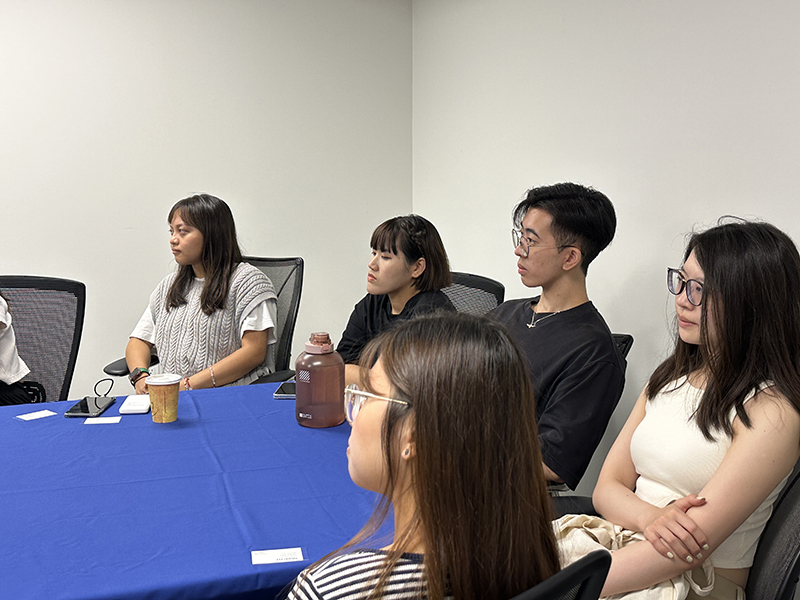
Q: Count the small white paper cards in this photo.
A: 3